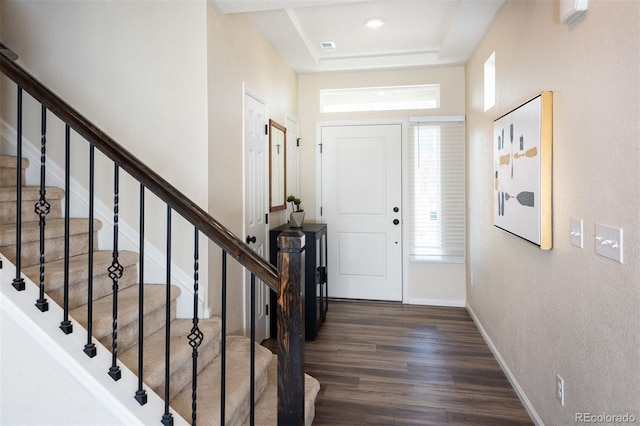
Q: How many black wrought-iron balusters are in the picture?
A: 10